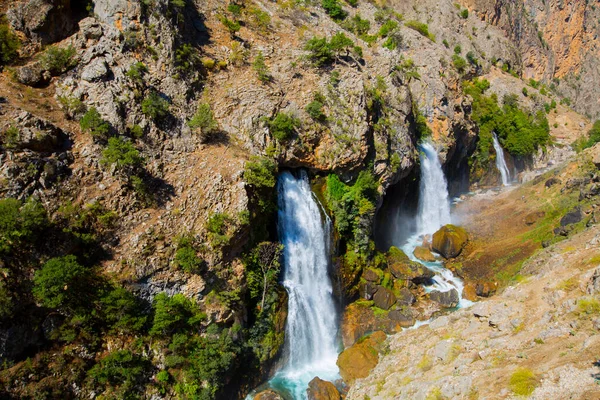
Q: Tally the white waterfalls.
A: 3